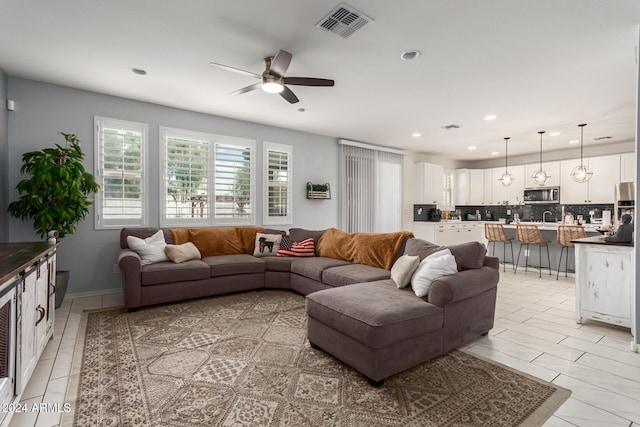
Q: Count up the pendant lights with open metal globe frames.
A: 3